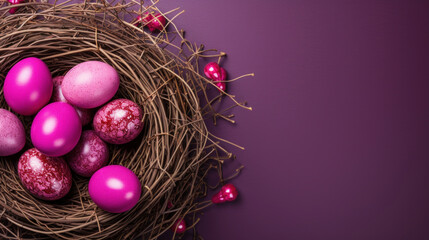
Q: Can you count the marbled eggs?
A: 3